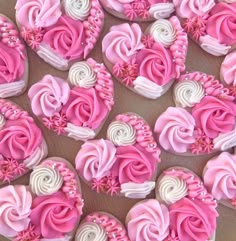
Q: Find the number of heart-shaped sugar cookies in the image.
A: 14